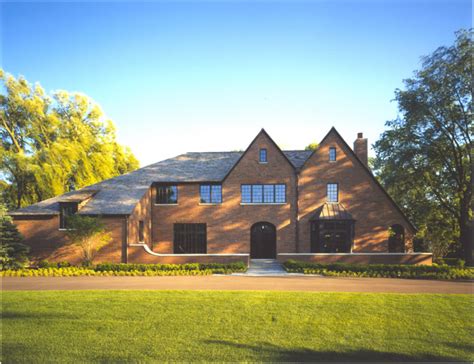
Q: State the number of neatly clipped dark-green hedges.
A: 2